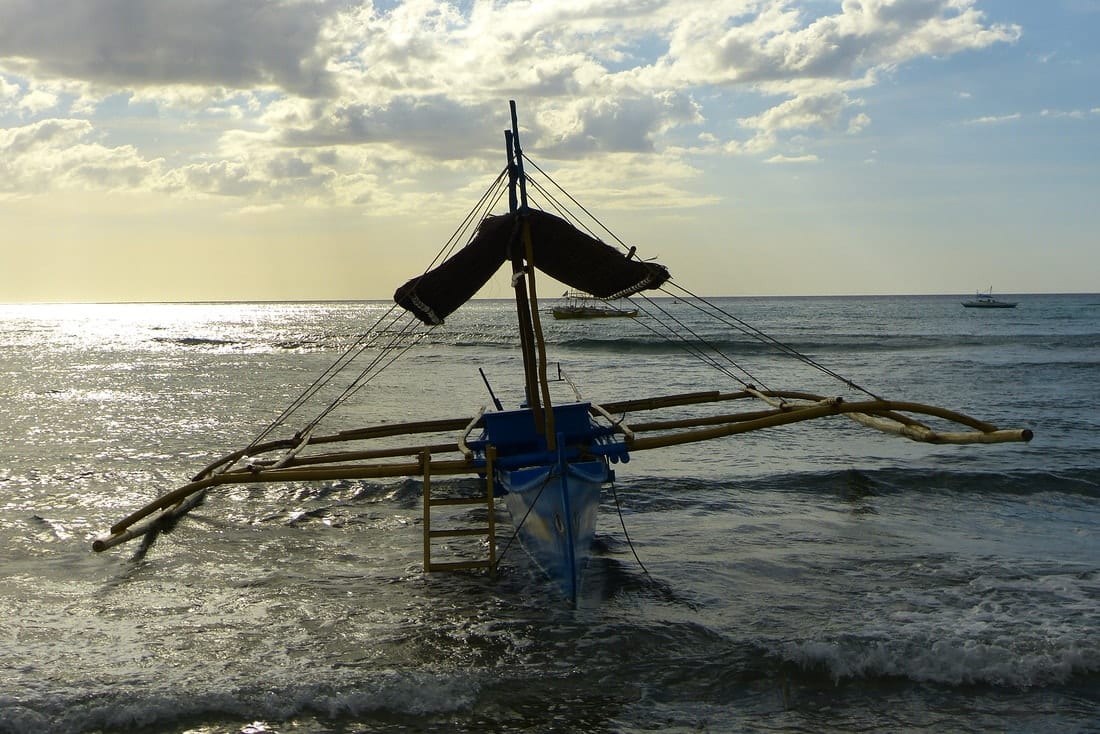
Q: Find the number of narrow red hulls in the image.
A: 0